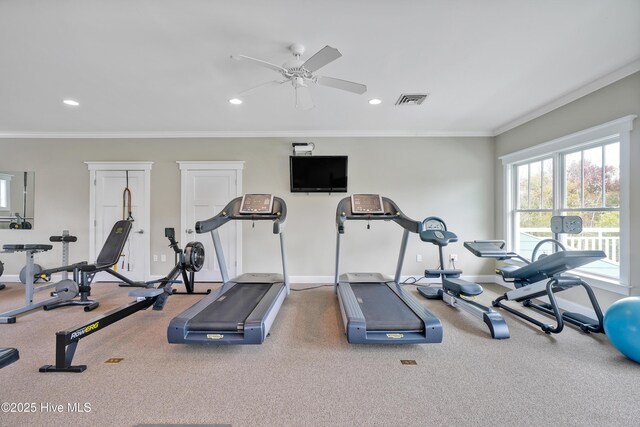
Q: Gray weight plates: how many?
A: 2